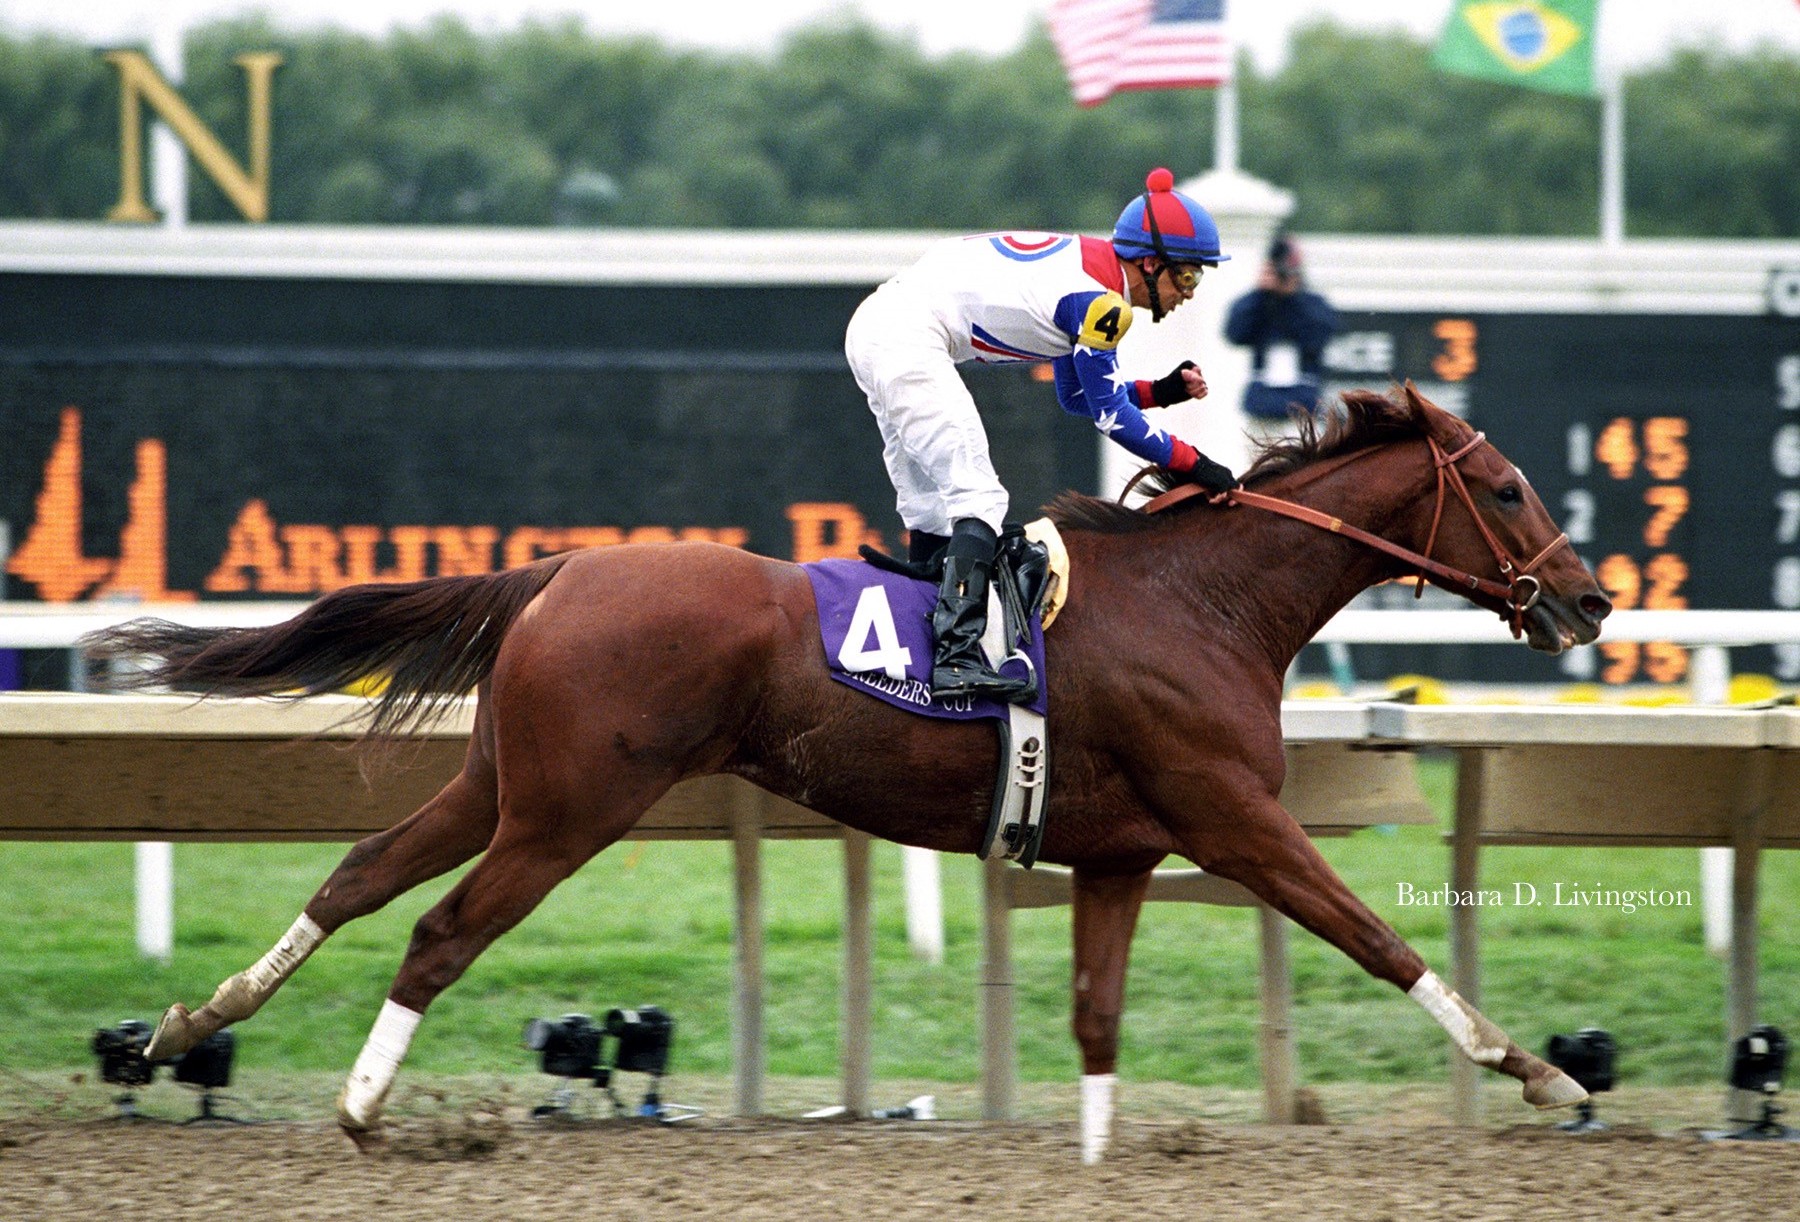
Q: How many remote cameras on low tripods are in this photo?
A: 6